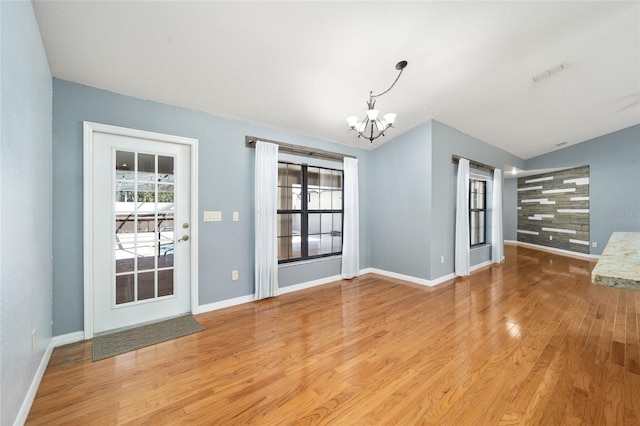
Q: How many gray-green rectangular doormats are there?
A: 1